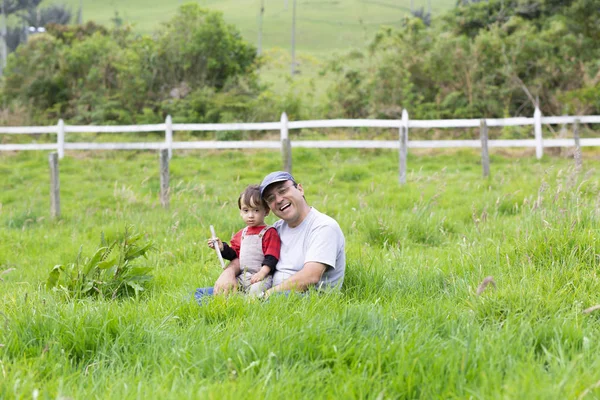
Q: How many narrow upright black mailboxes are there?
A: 0